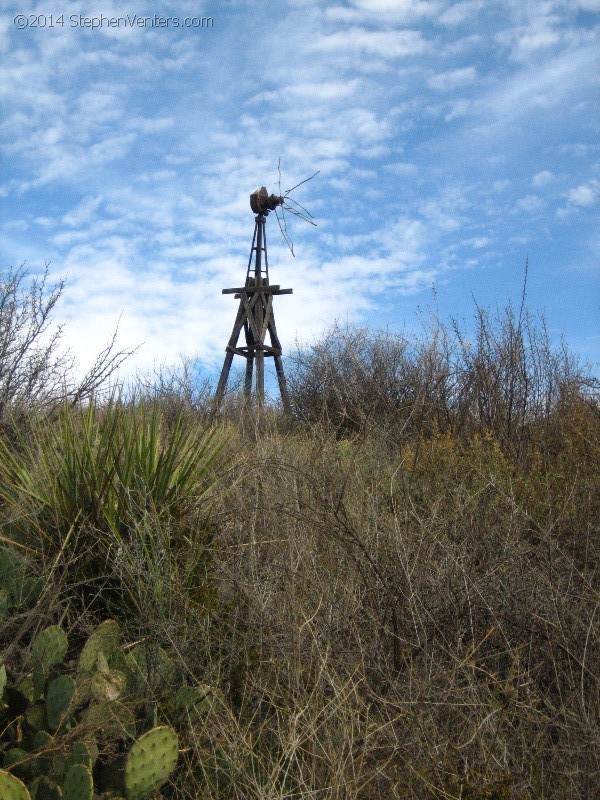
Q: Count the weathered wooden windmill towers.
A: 1